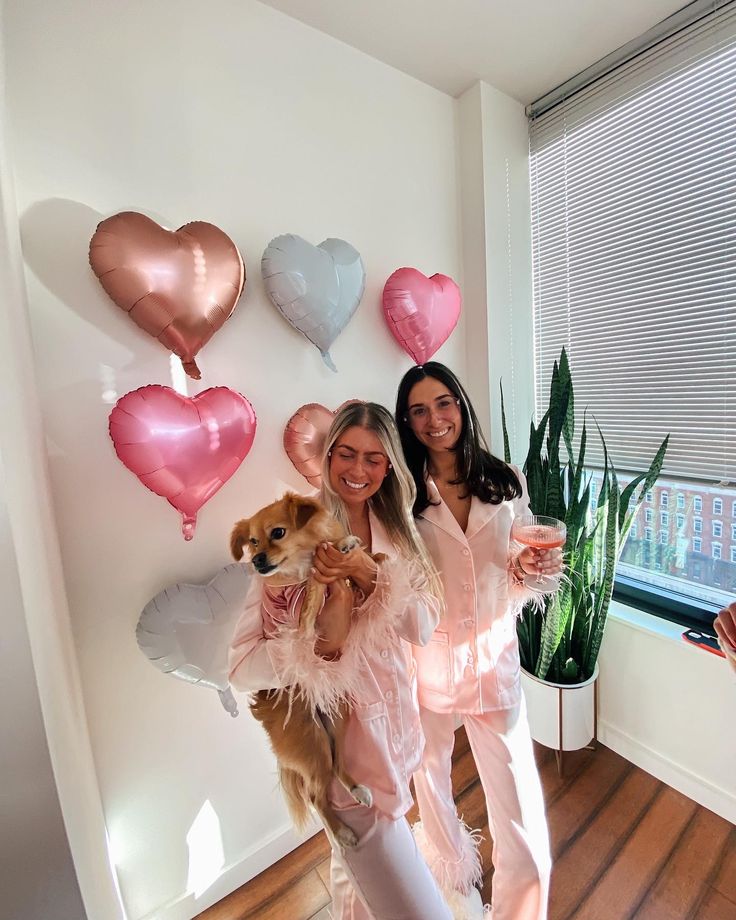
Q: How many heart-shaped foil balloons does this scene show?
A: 6